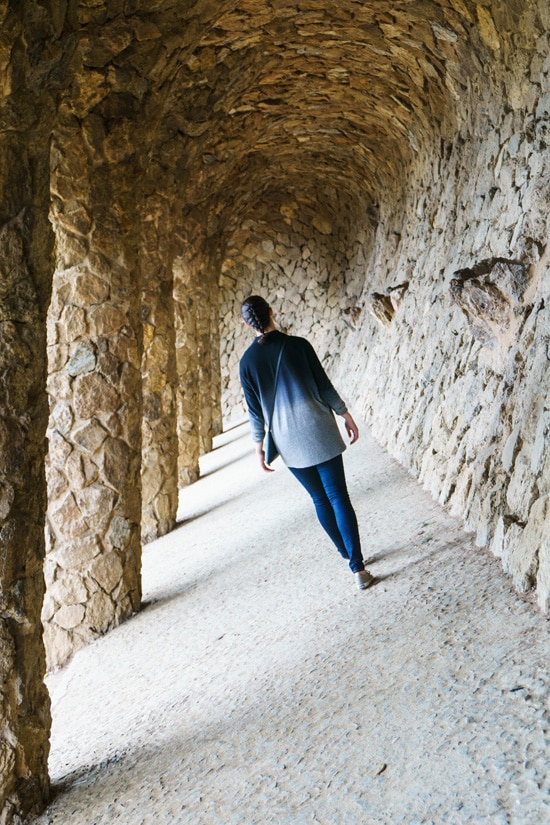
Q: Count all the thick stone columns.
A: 6